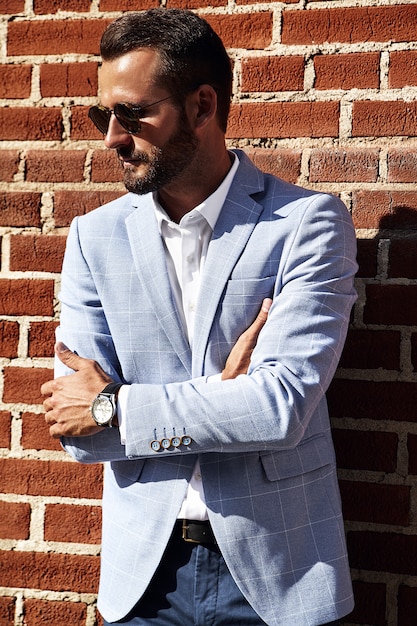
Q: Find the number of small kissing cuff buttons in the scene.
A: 4